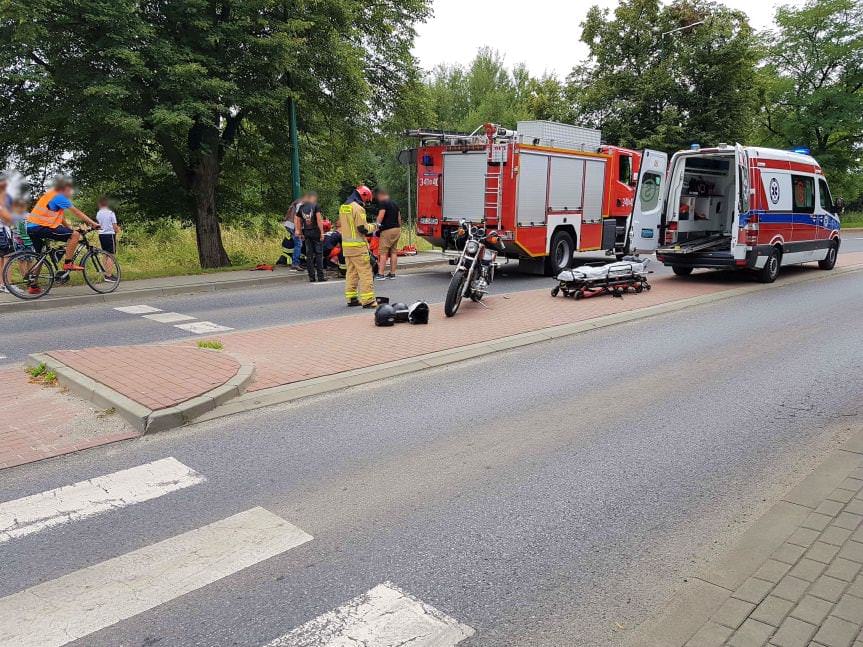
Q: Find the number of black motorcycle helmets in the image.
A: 3